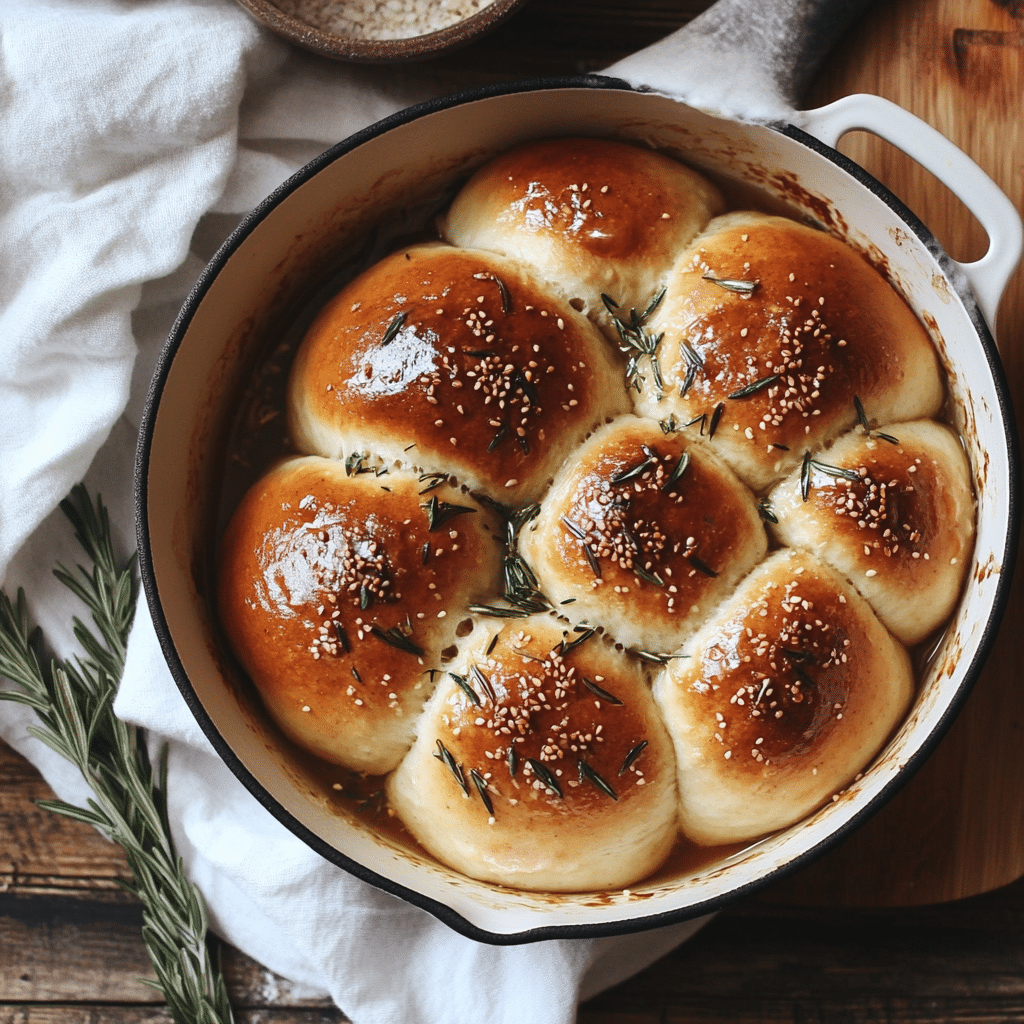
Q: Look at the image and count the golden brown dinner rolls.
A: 8